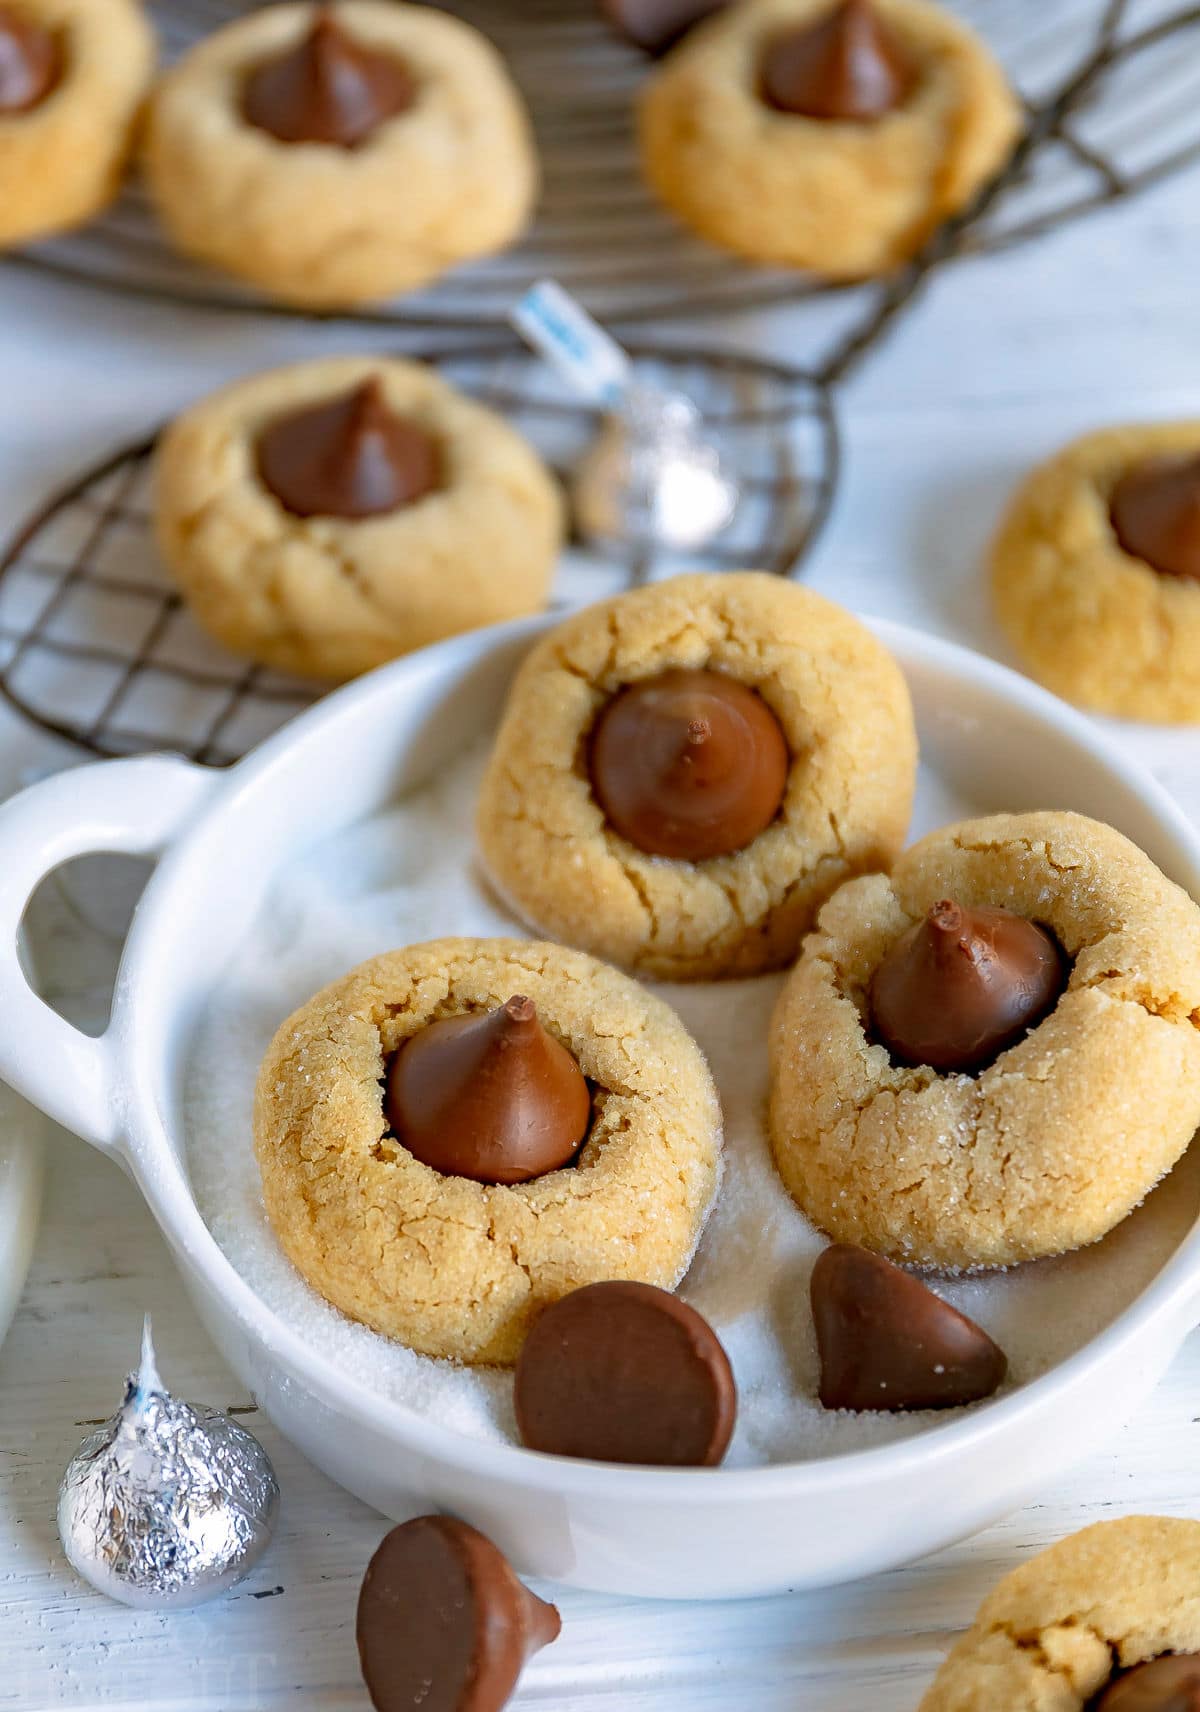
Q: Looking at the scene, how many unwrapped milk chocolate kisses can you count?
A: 13